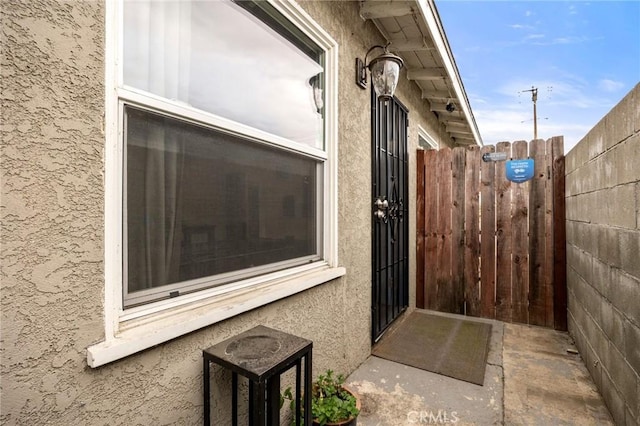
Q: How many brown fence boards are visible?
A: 11